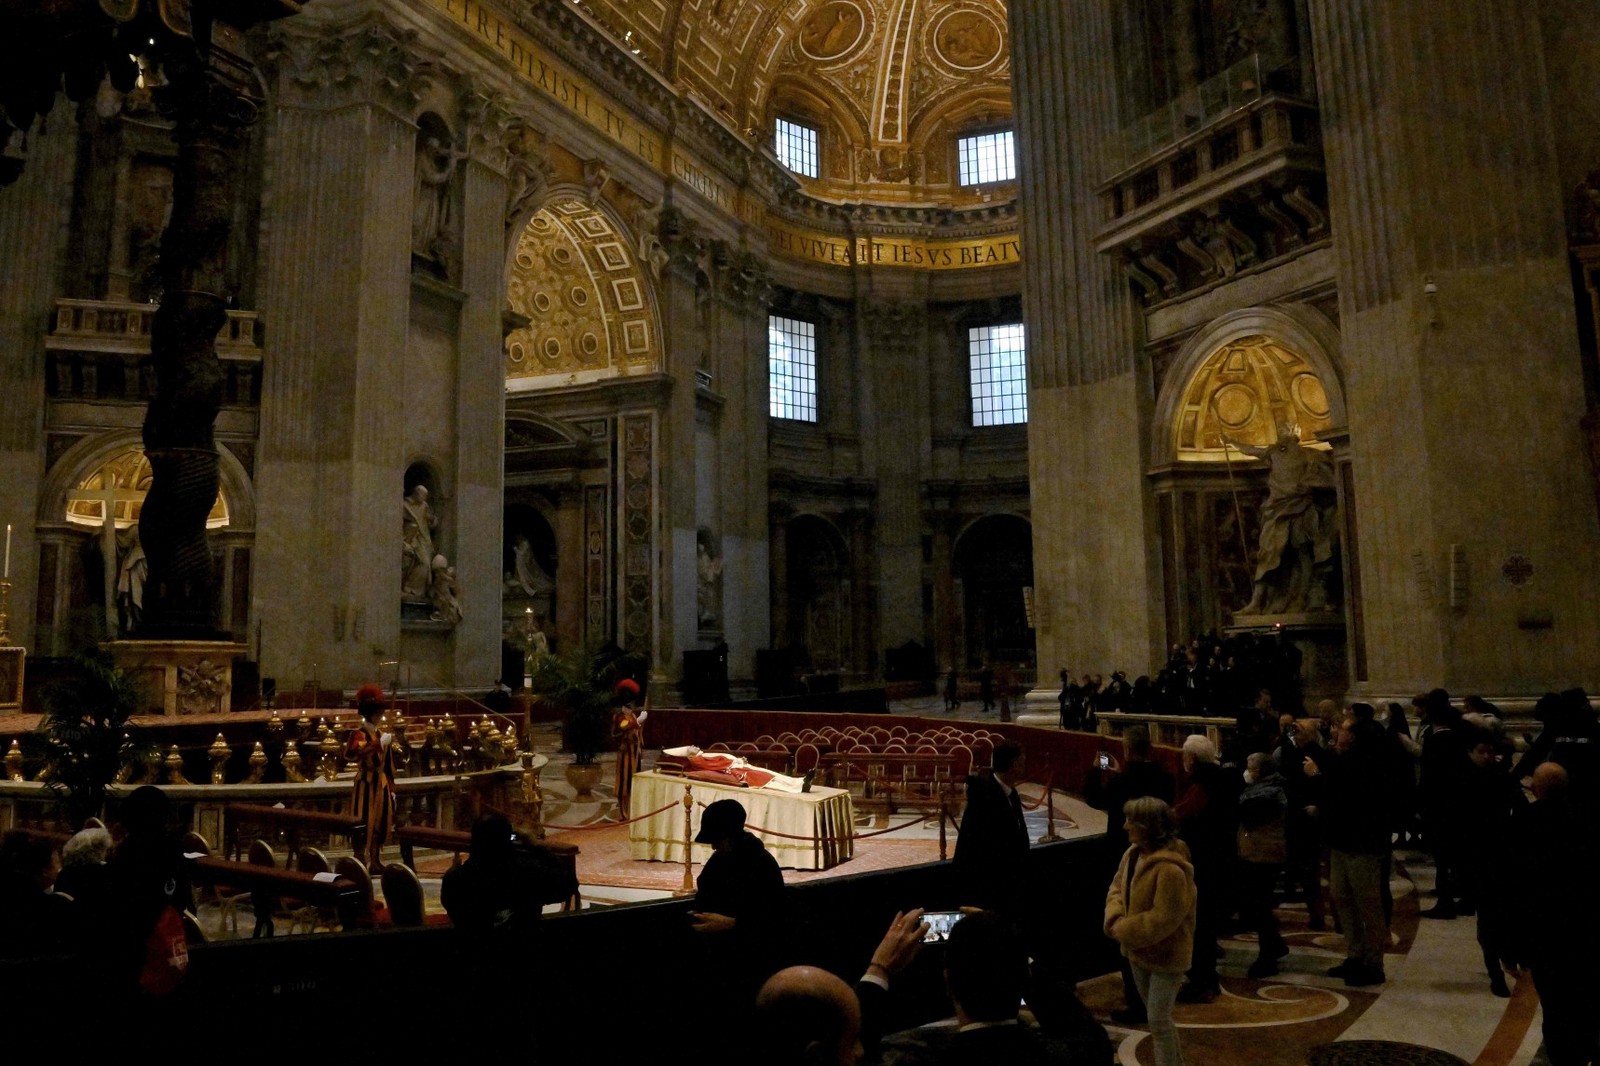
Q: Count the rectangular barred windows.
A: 4